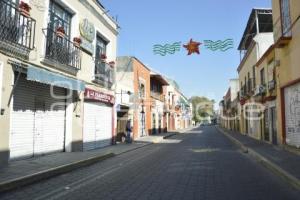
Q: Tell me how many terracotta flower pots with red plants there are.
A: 5